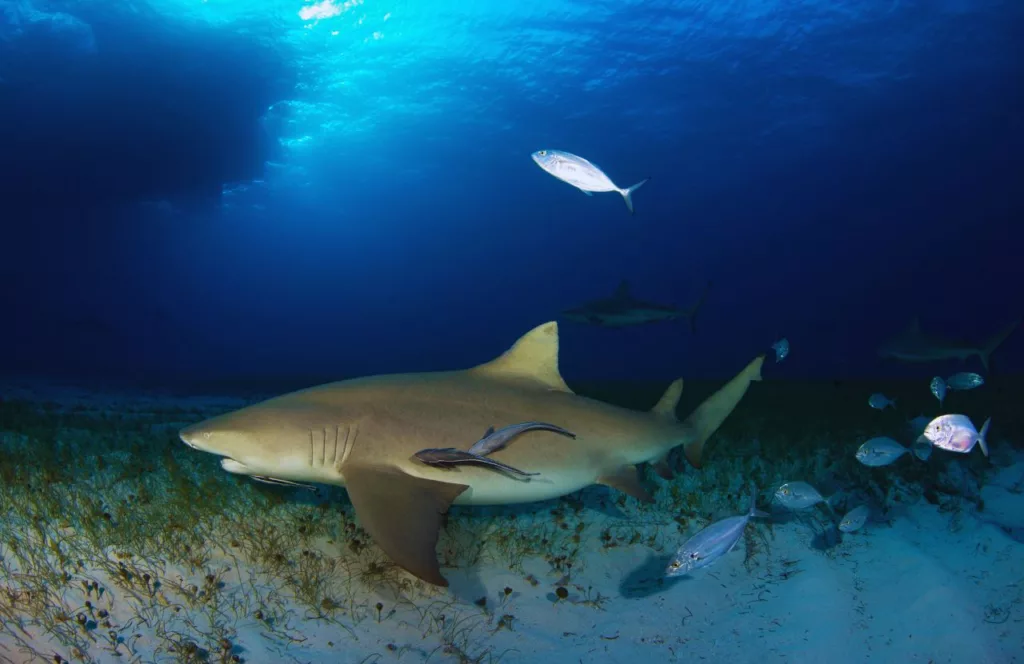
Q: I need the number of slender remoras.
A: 3